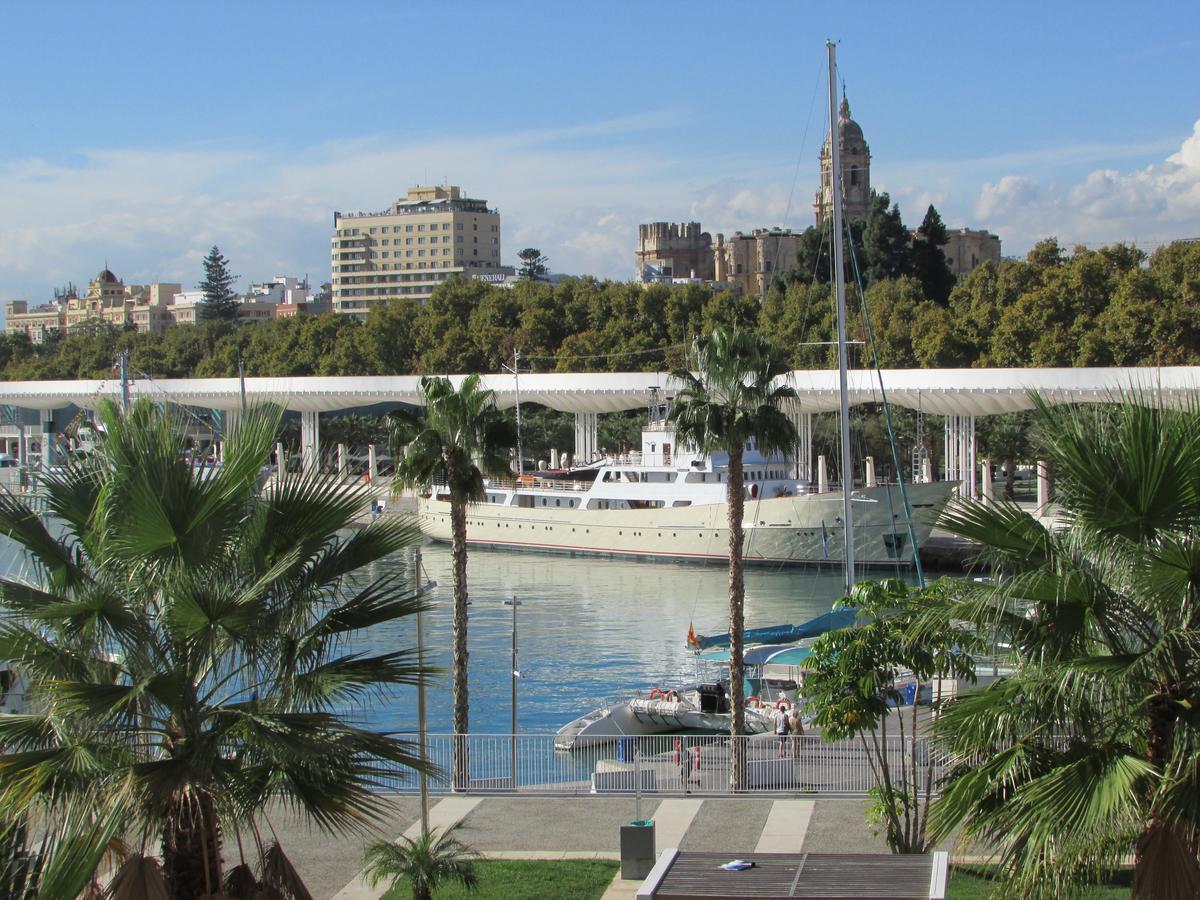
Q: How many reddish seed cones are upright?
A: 0